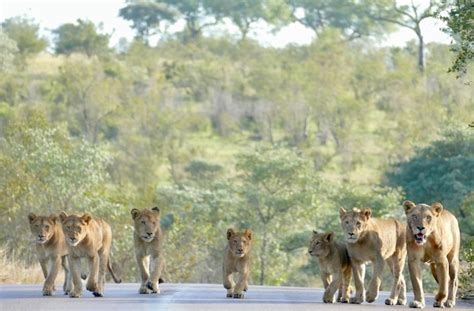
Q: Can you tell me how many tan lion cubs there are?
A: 6